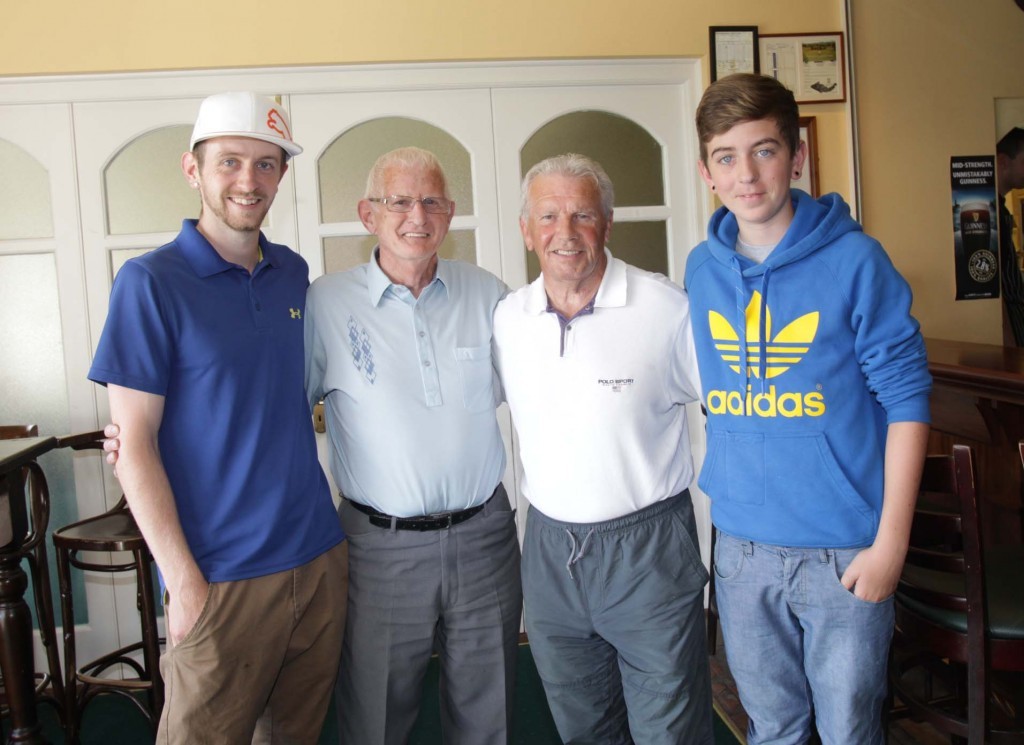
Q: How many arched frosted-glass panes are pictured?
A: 4